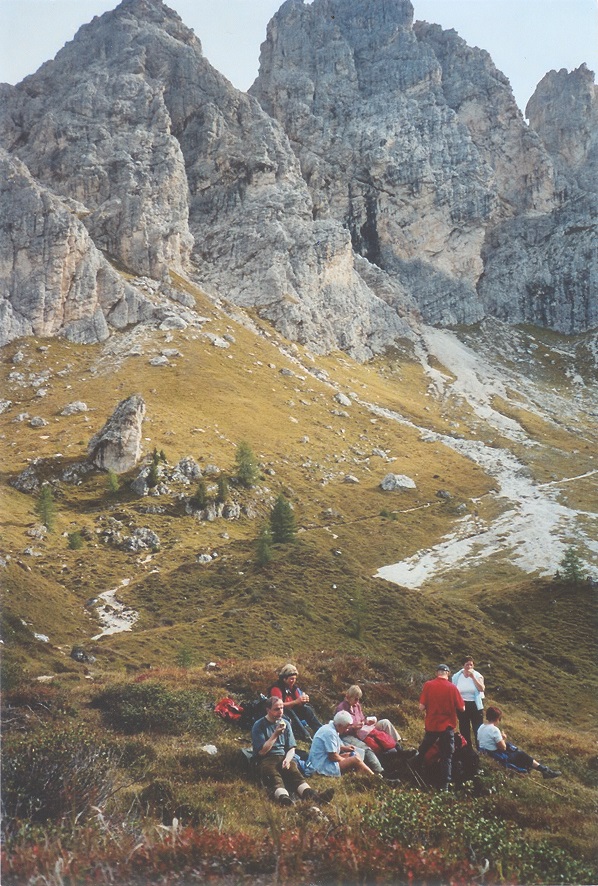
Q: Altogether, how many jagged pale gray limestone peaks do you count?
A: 3